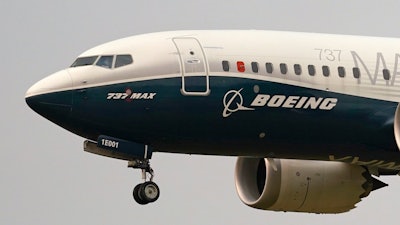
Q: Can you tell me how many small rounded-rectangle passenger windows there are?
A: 11